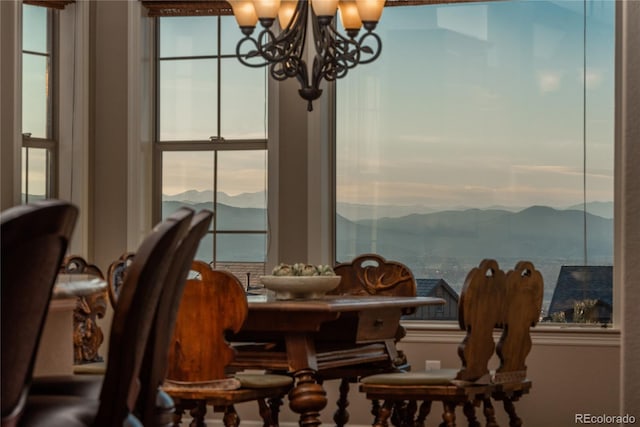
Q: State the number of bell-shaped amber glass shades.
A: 6